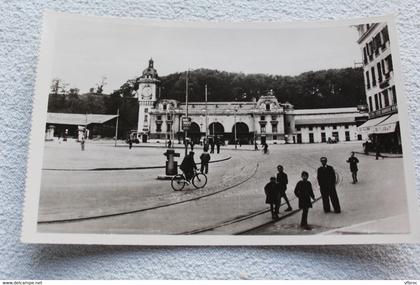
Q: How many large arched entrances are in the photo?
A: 3